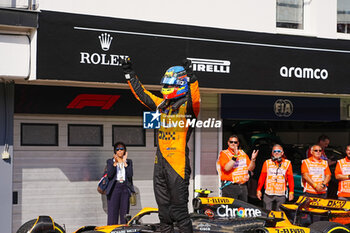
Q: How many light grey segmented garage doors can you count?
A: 1